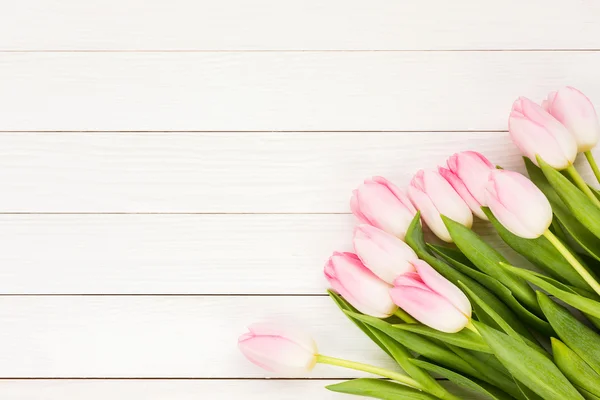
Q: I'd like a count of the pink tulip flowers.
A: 10